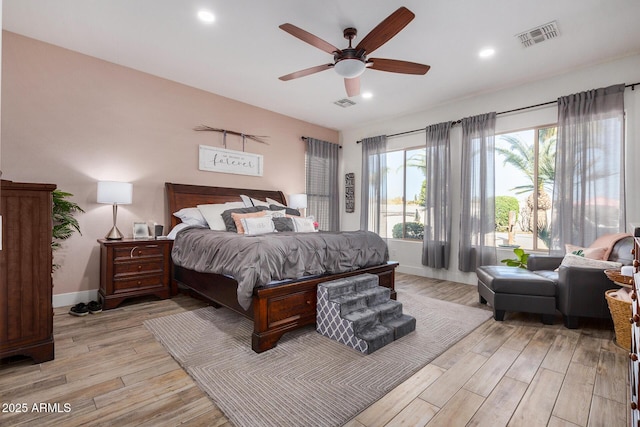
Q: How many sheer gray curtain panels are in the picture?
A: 5